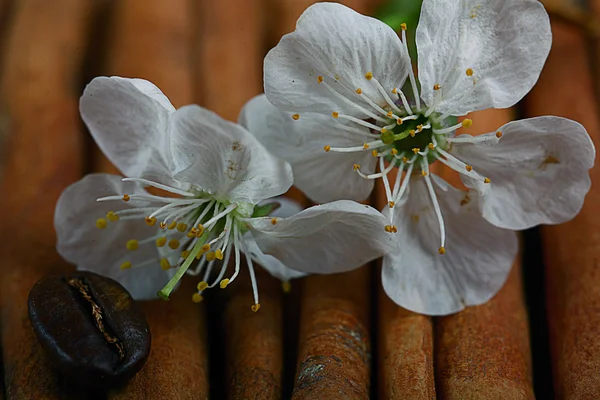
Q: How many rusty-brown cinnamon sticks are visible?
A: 7